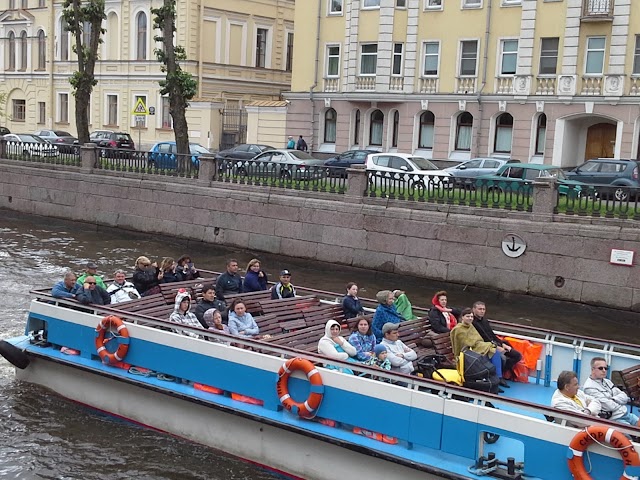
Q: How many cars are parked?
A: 12